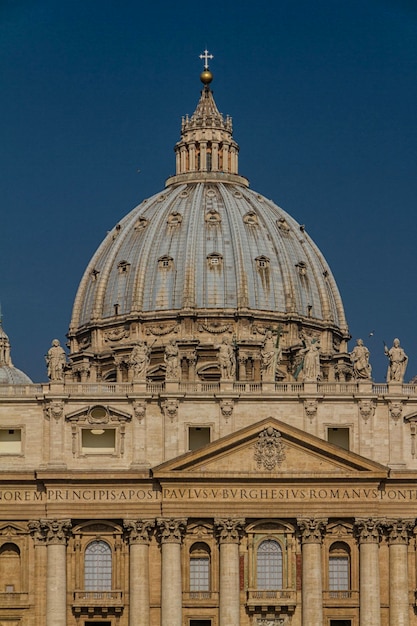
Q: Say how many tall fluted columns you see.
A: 7